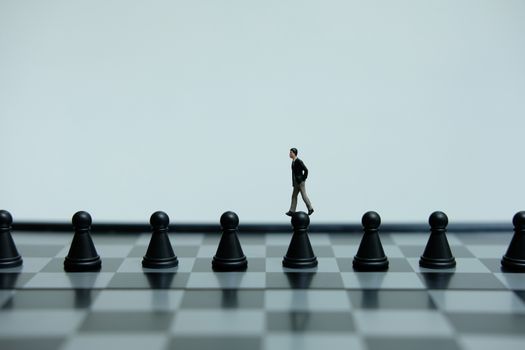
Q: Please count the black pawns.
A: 8